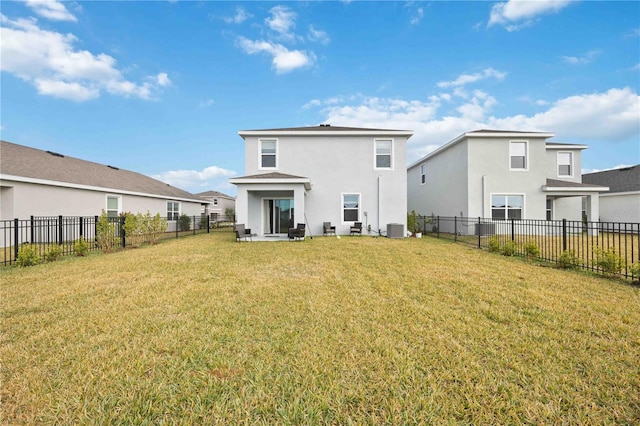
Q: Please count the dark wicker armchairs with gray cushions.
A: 4